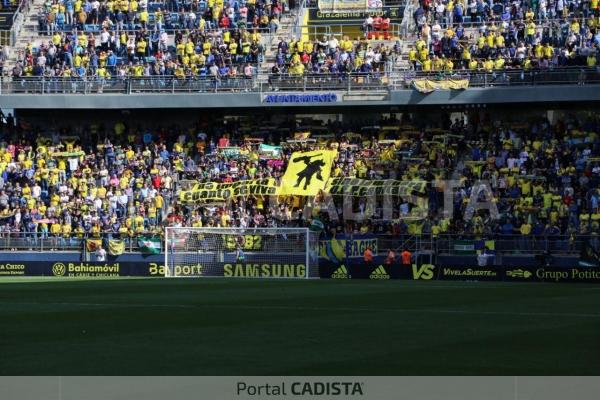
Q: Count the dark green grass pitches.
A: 1